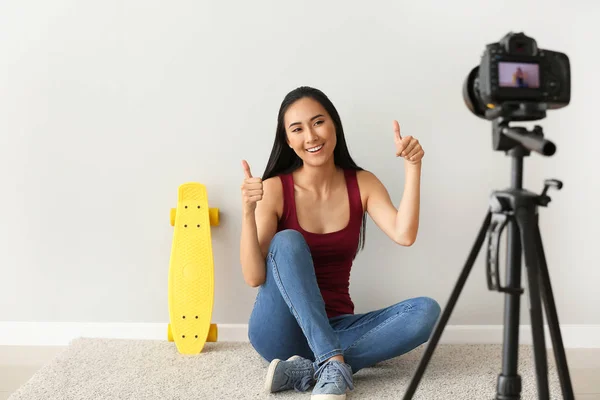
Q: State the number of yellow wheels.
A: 4